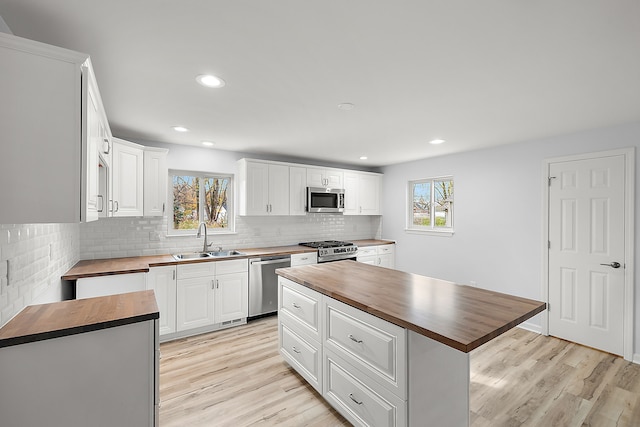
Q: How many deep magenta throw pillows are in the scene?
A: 0